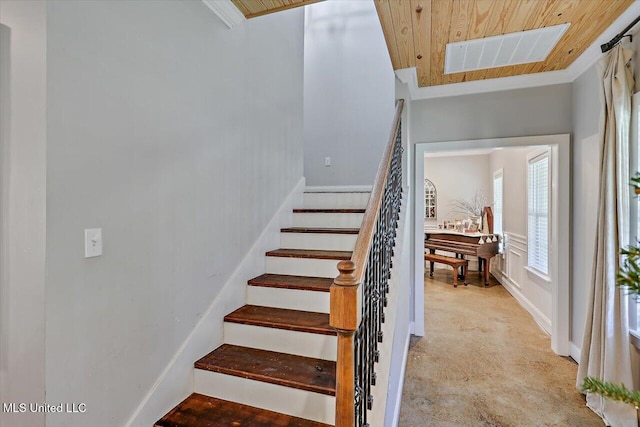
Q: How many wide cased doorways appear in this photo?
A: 1